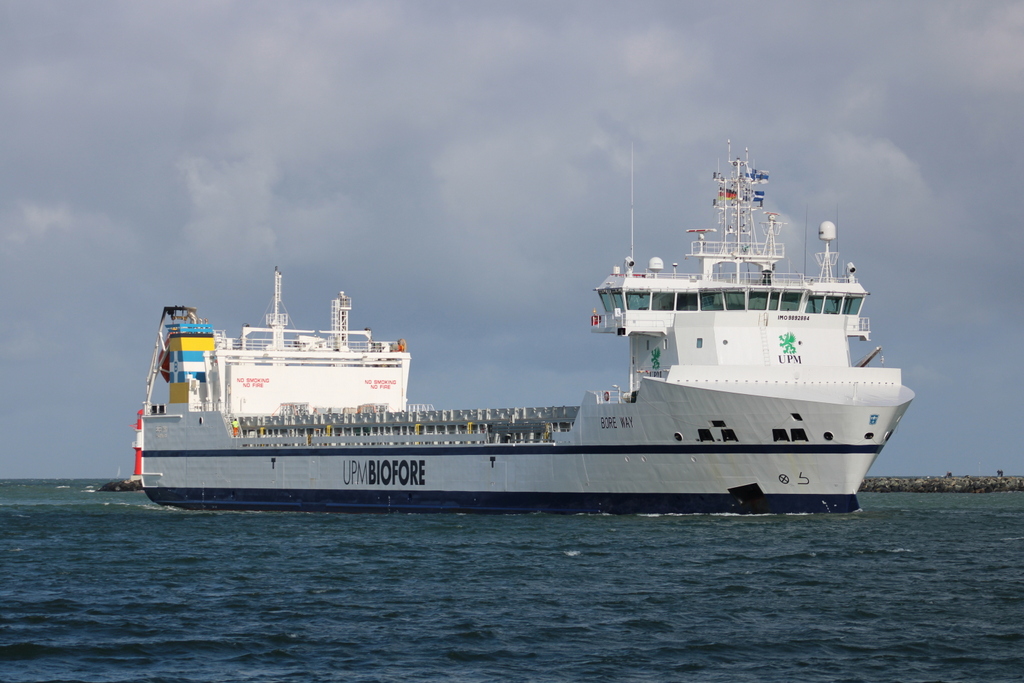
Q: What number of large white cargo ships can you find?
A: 1